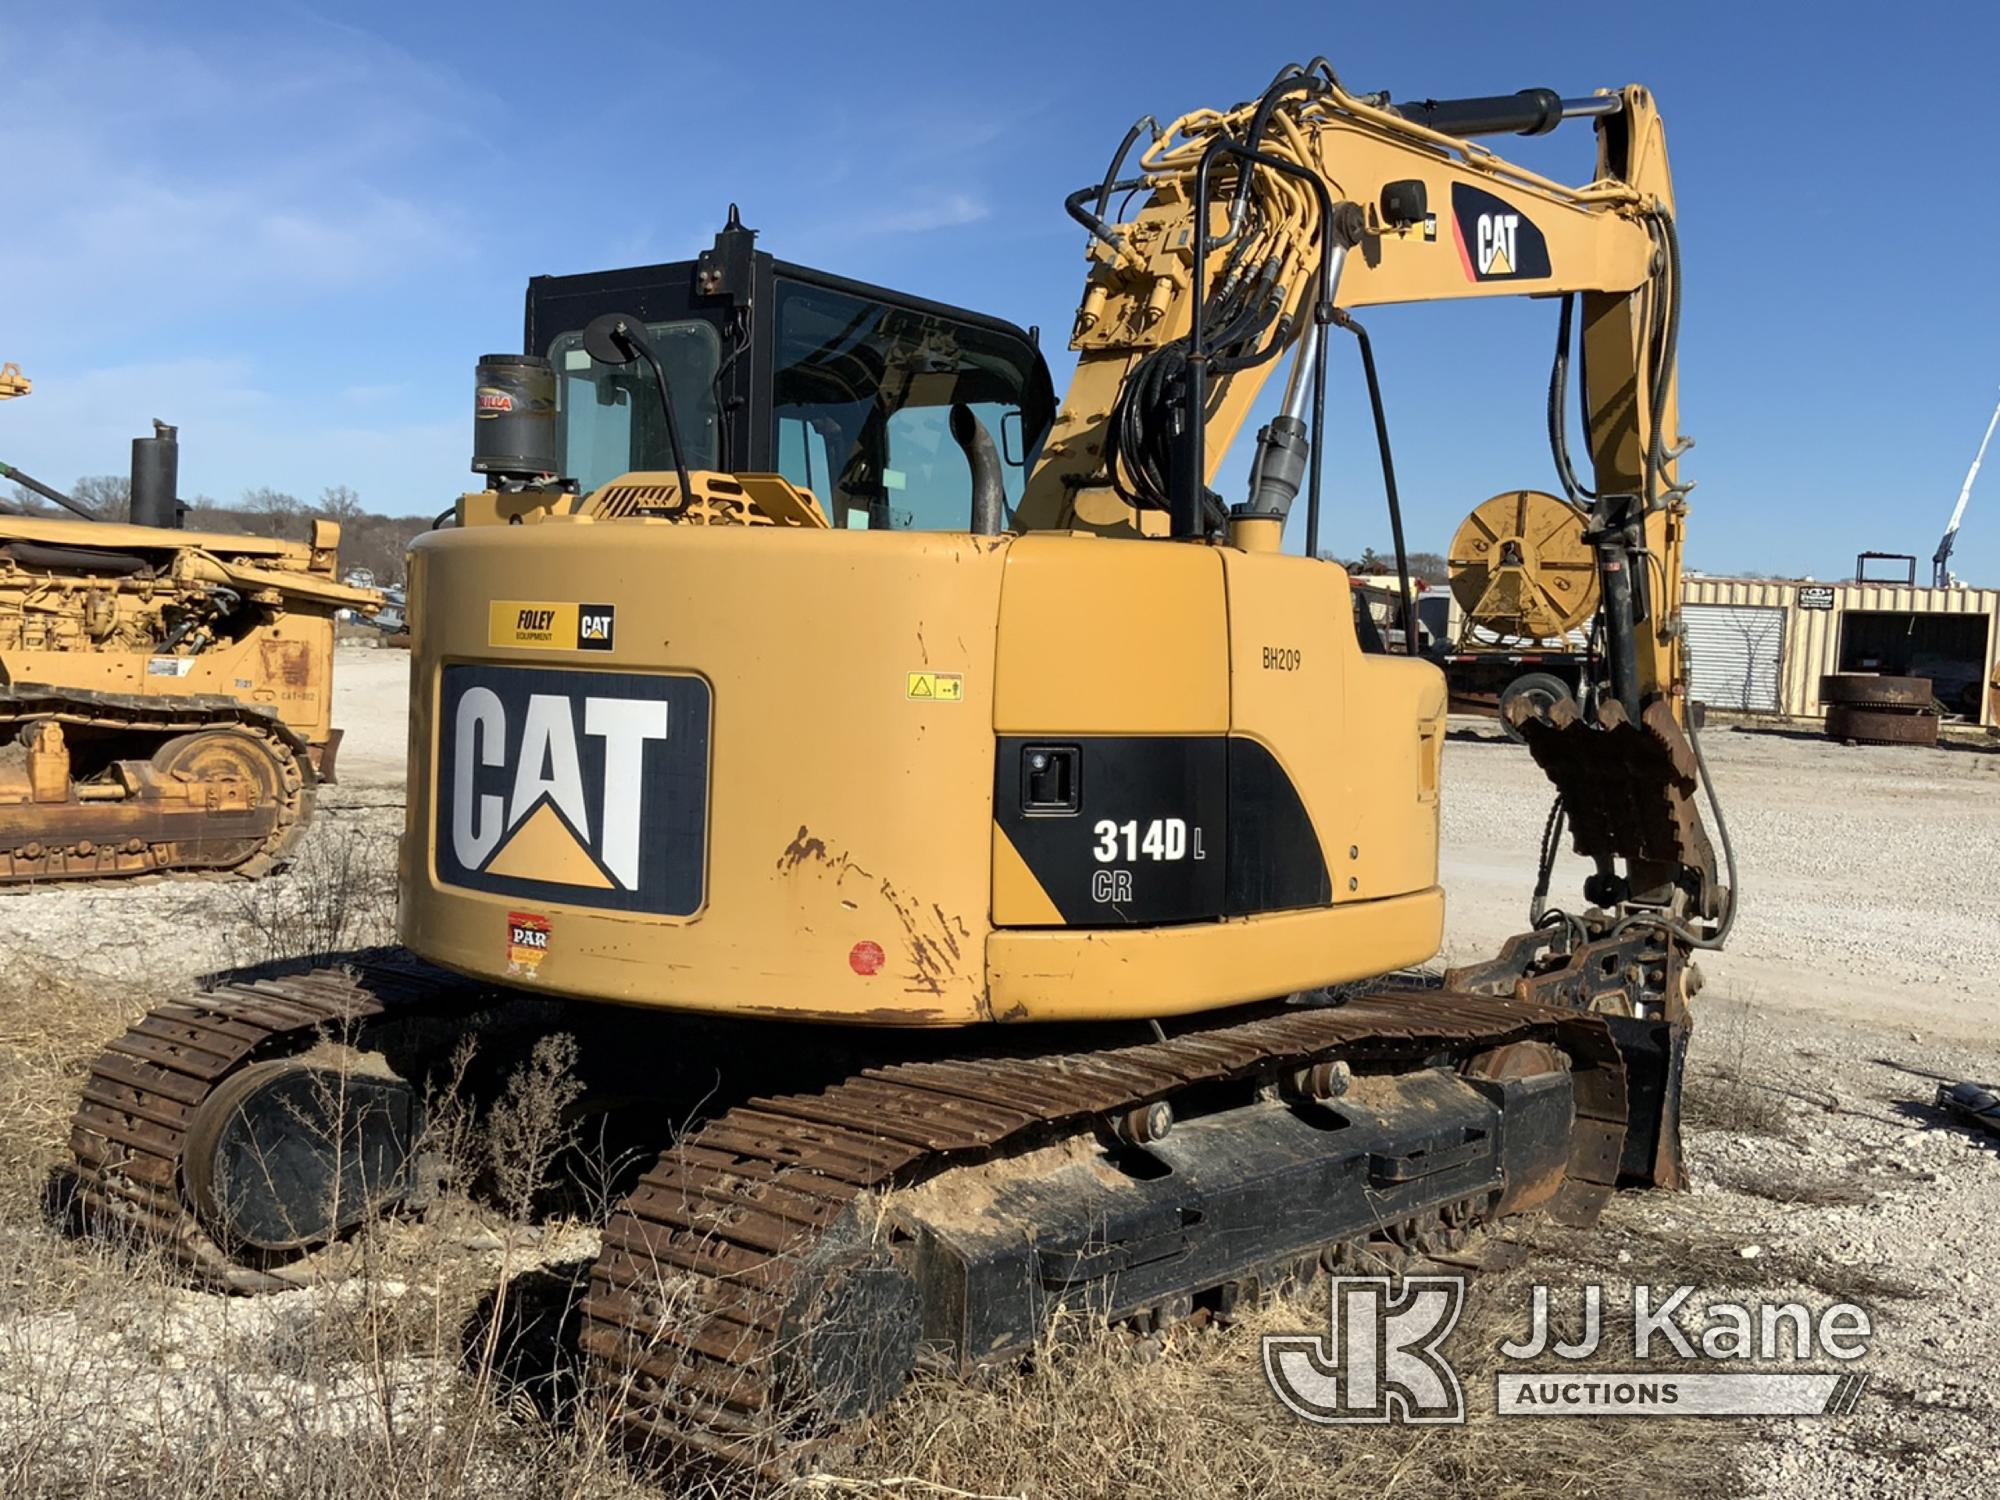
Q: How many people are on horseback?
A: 0